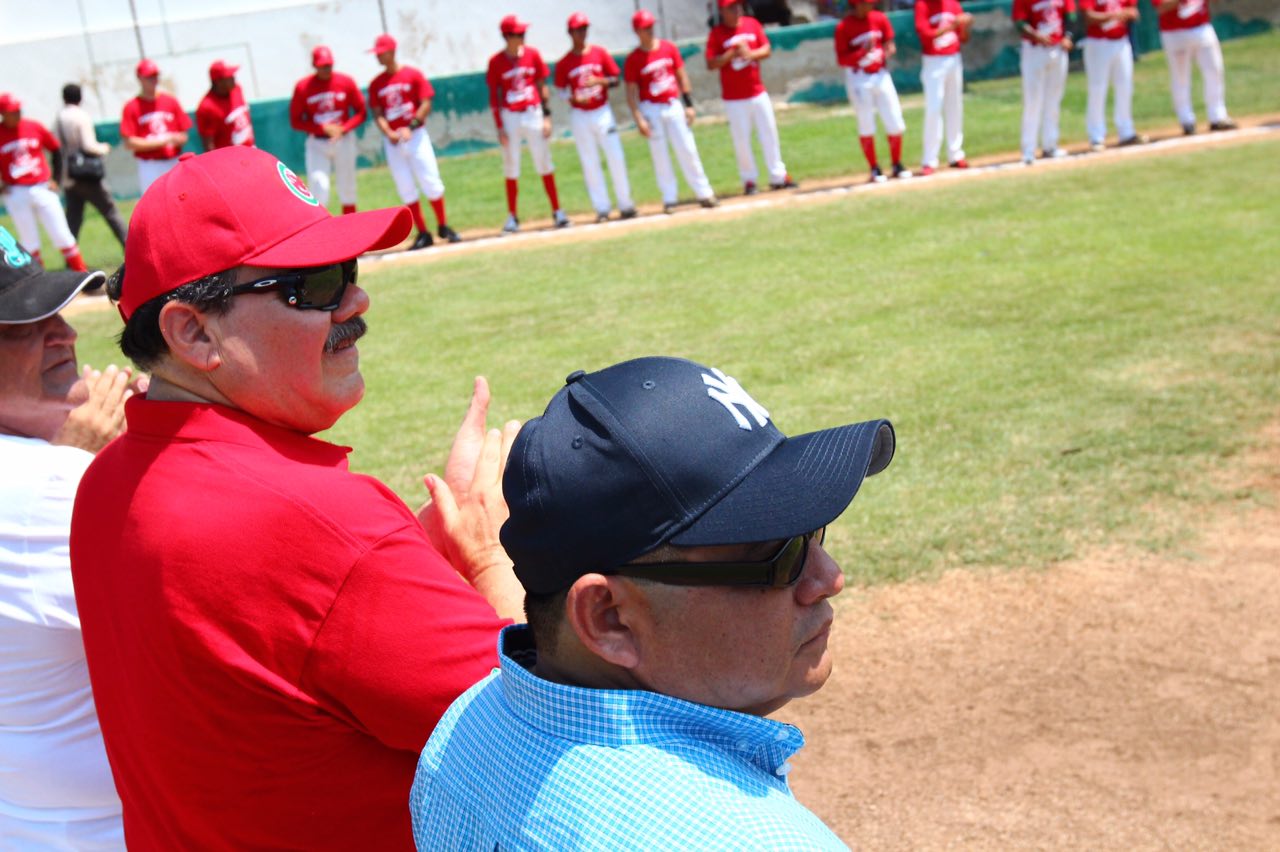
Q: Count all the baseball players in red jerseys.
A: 14